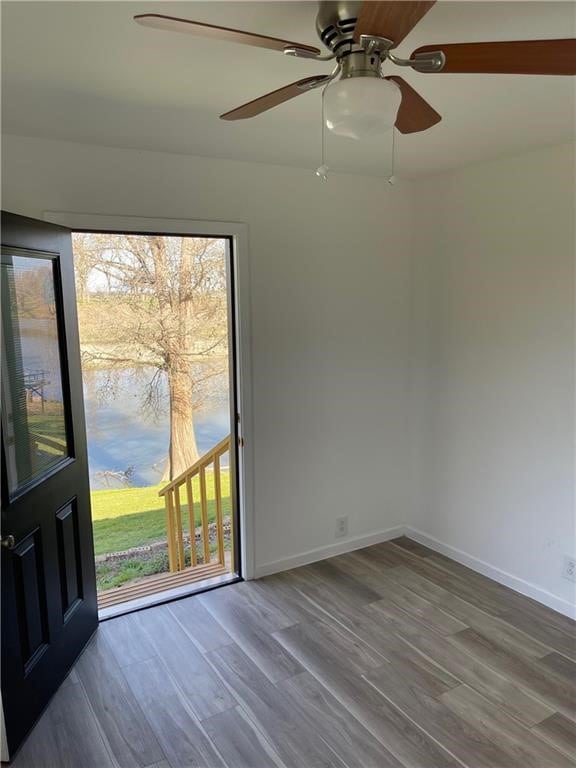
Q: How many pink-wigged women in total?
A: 0